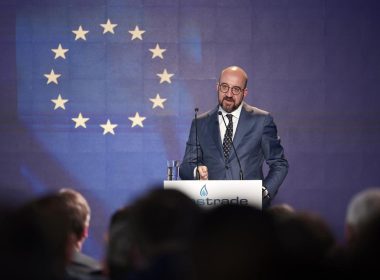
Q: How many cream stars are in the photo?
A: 12